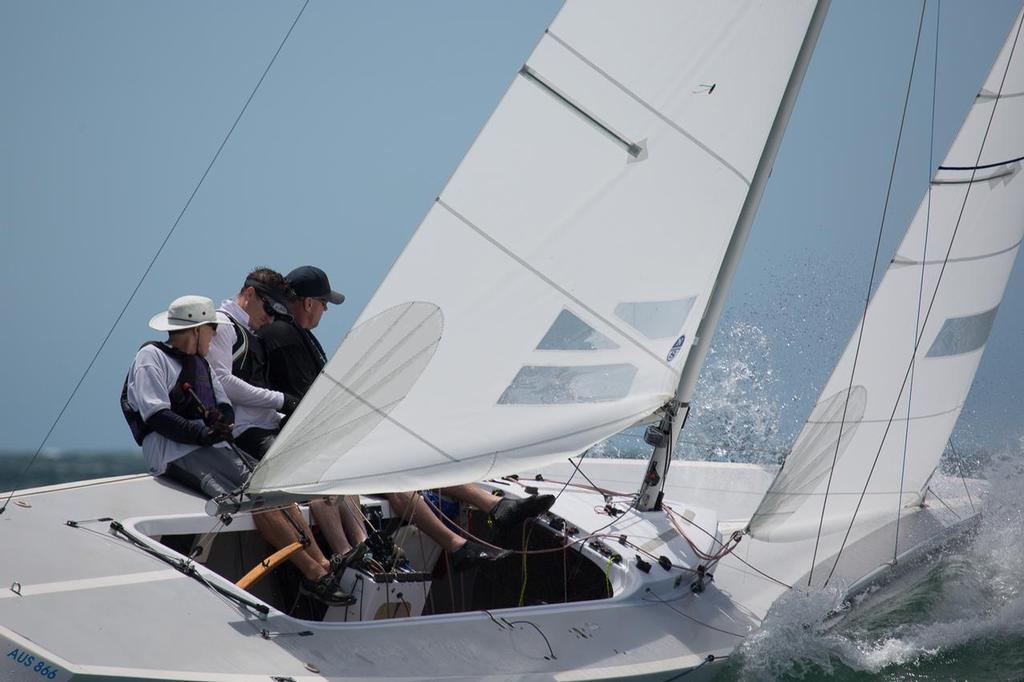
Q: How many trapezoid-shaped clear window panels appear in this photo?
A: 3